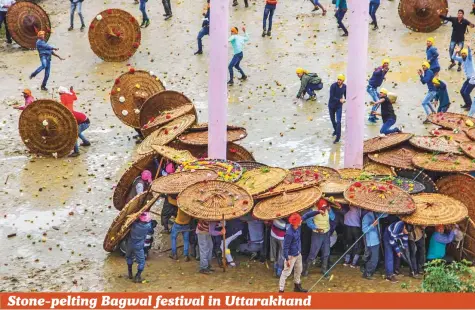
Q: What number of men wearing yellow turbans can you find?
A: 8